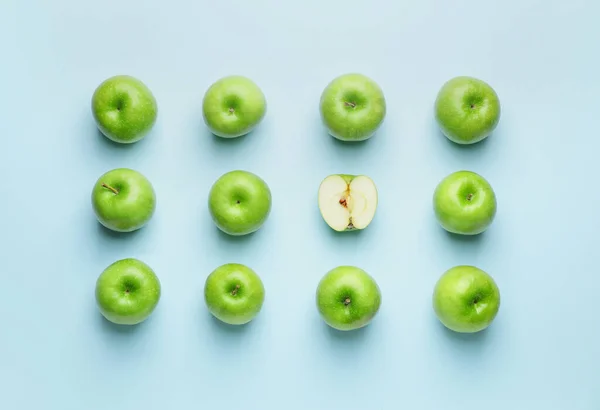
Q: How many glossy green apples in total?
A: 11